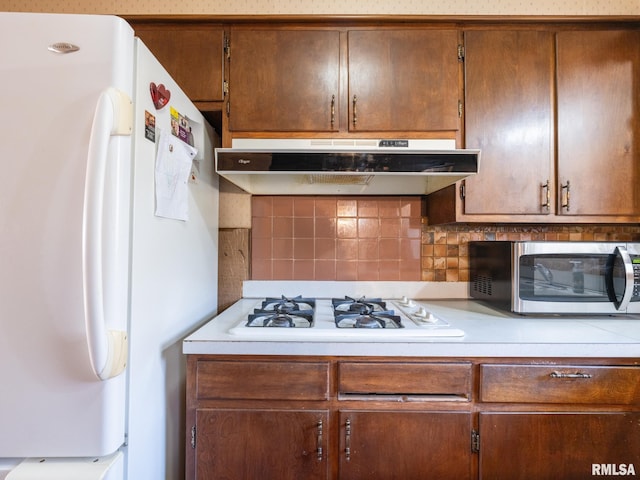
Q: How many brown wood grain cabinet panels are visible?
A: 11